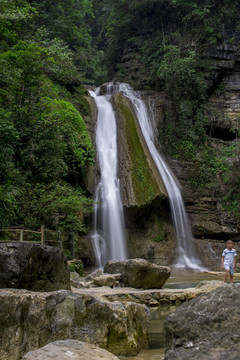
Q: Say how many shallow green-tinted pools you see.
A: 2